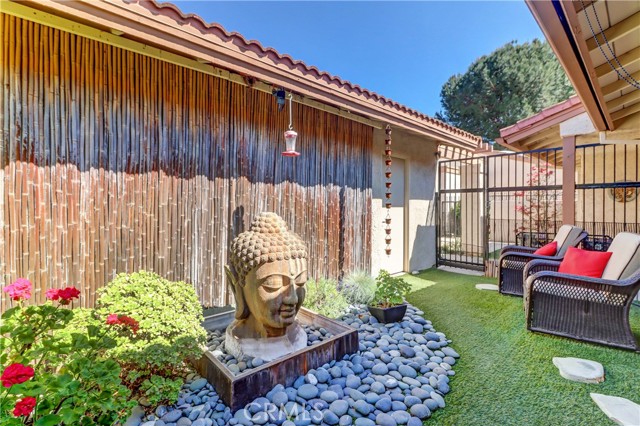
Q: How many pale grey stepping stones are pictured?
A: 3